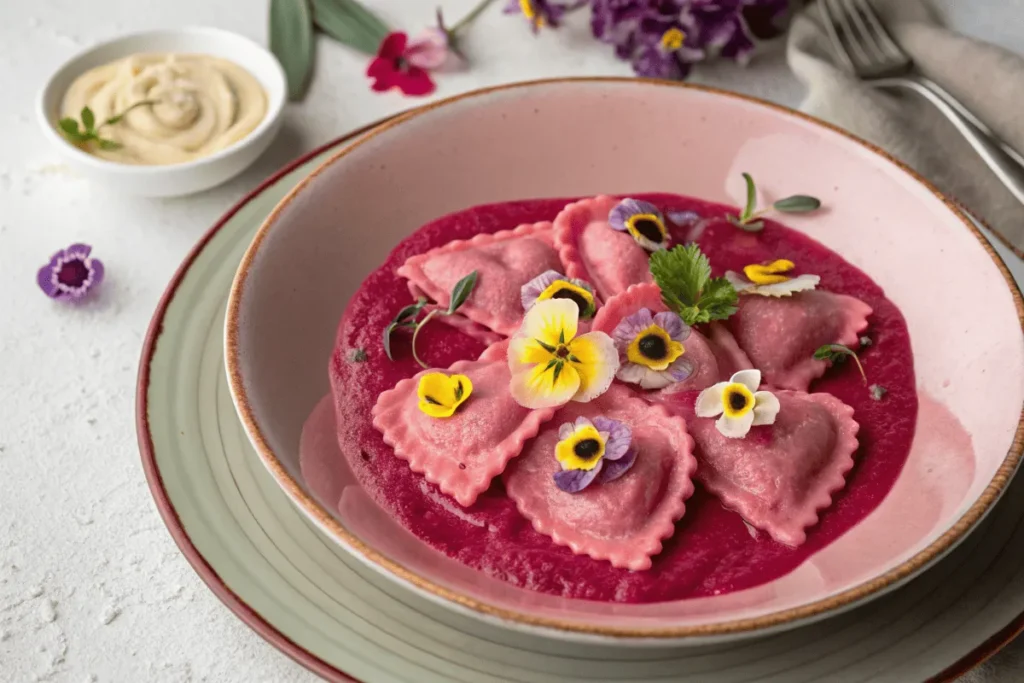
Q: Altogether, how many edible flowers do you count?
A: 8